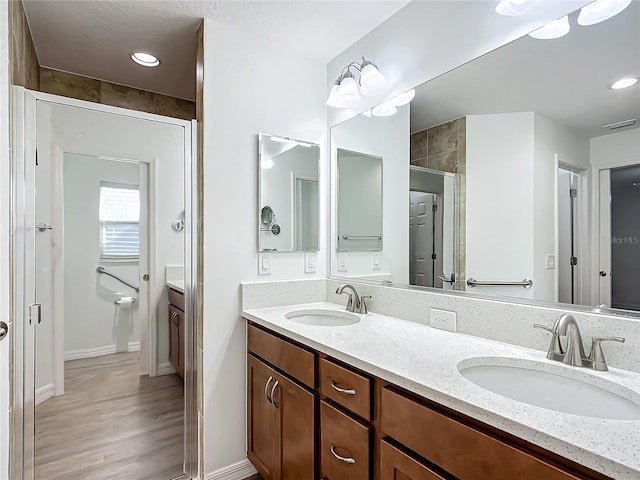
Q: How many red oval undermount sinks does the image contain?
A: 0